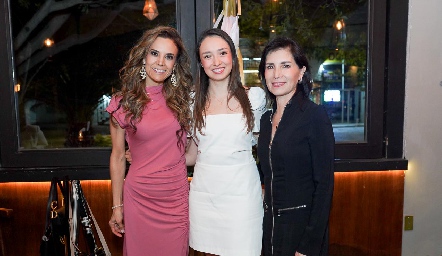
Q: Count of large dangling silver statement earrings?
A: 2